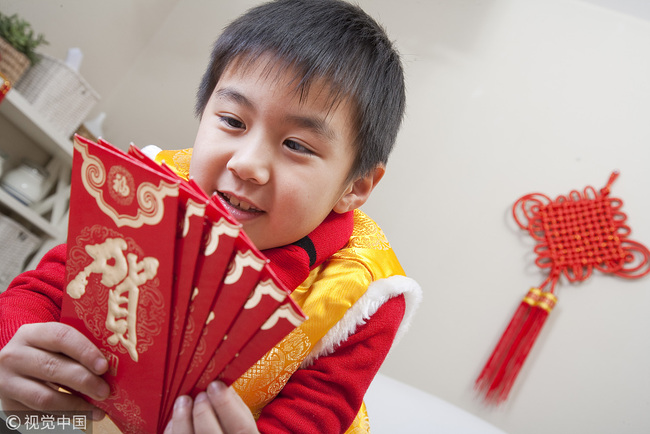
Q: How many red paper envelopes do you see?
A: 6